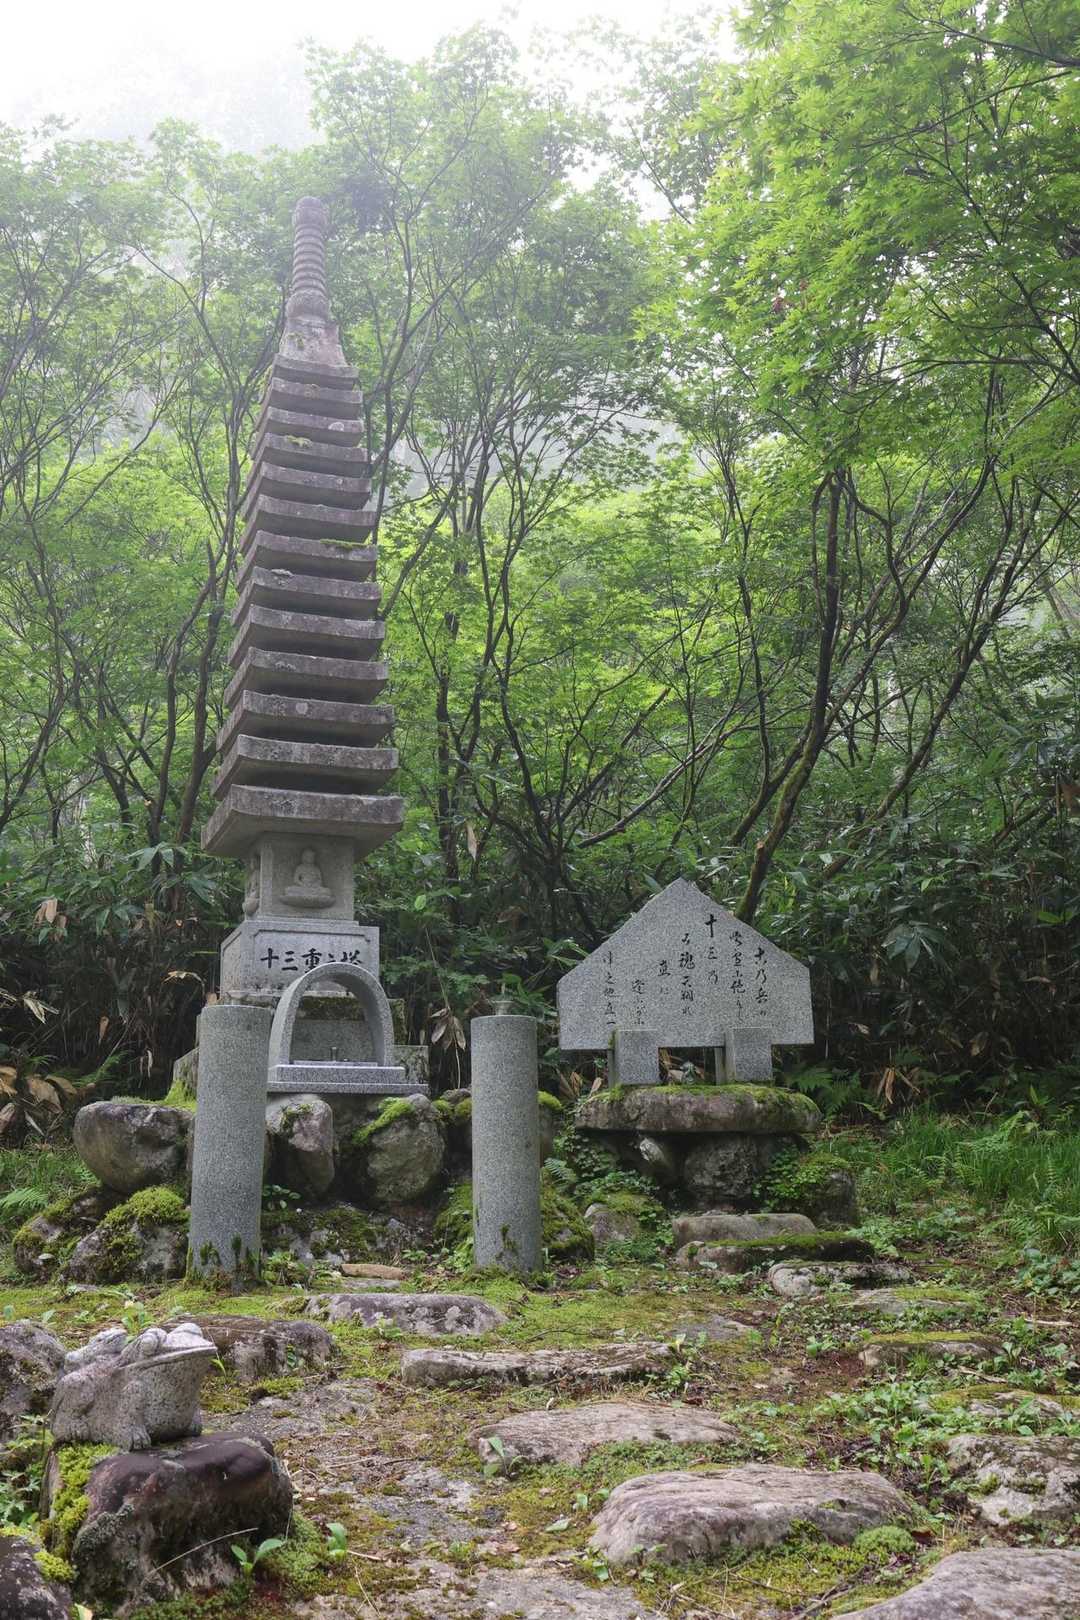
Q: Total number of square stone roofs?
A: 13